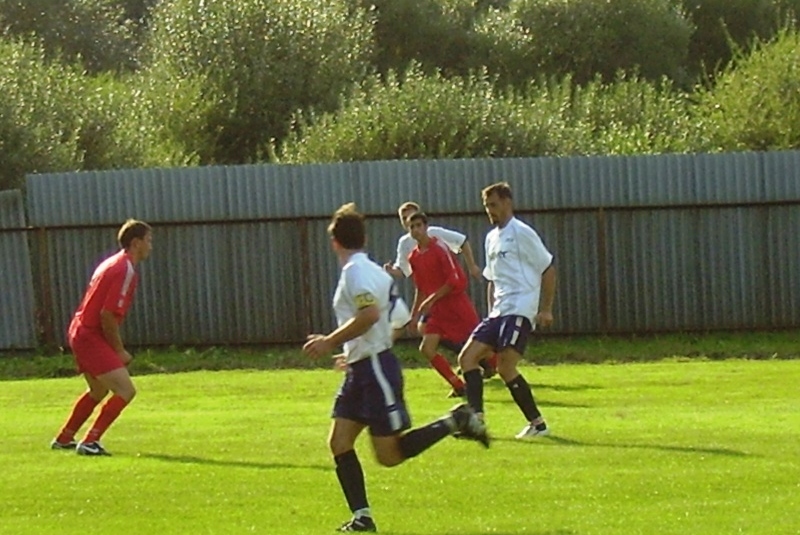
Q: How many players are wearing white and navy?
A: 3